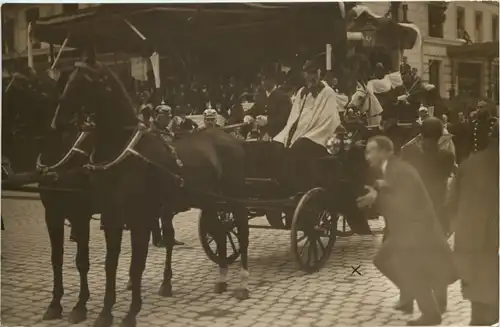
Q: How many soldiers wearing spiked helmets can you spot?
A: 3